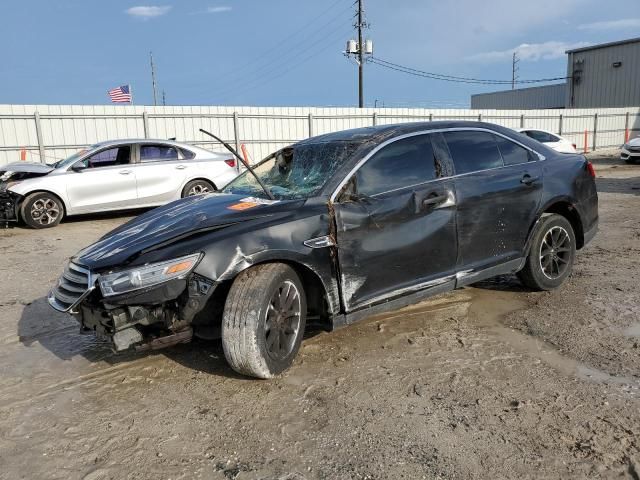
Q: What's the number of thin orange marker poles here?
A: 4